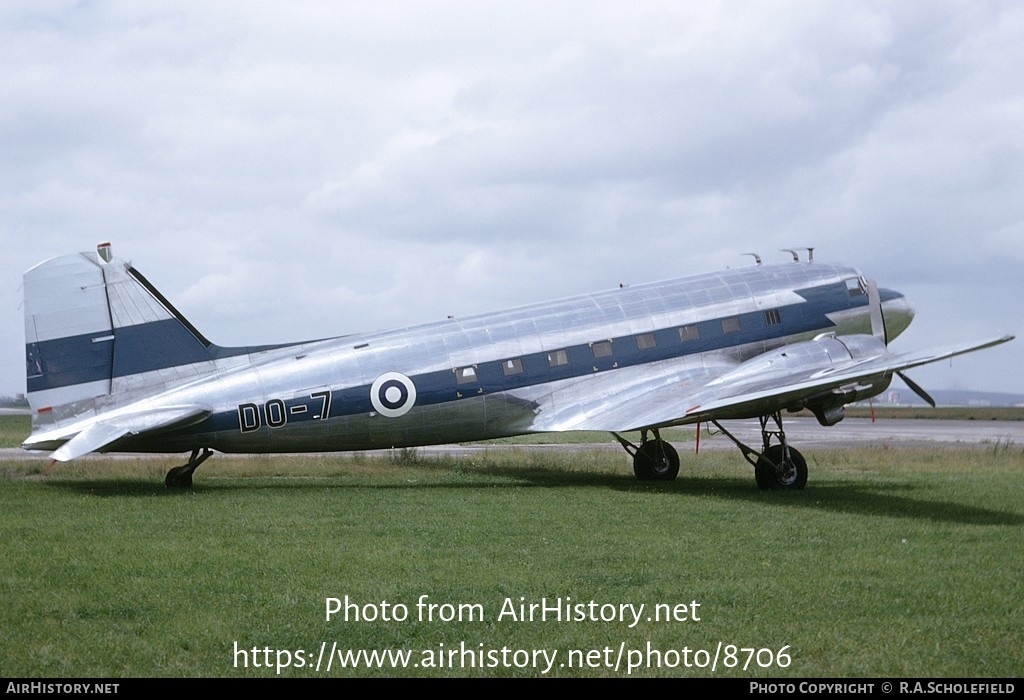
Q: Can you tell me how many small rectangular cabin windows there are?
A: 8